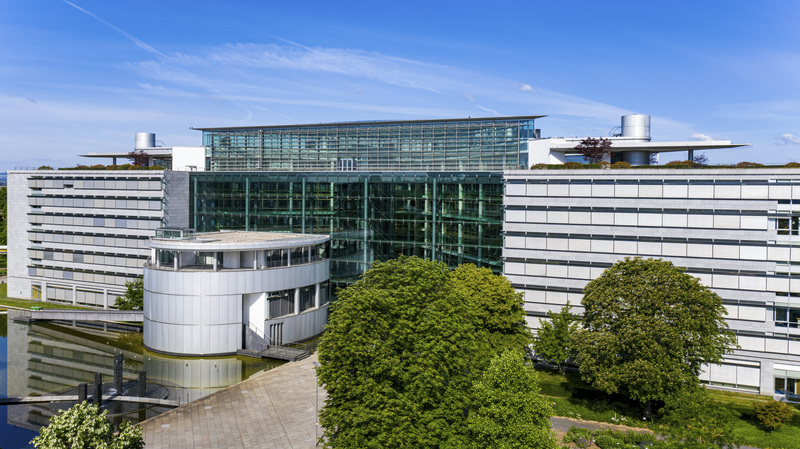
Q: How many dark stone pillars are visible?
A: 4